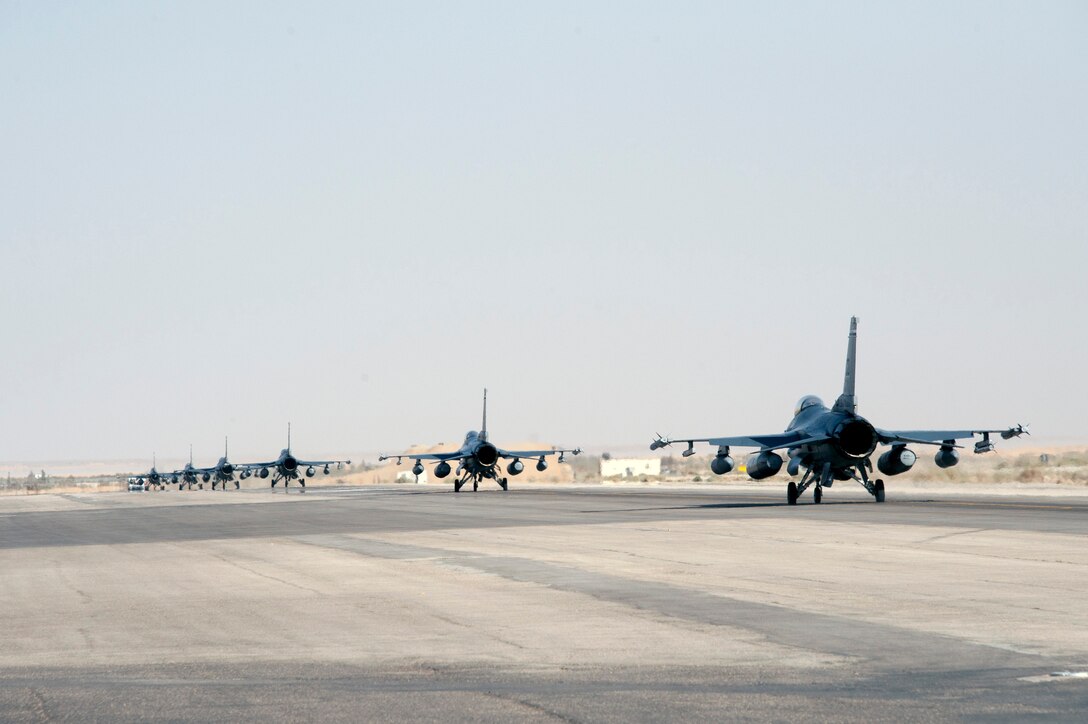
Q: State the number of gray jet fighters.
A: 6